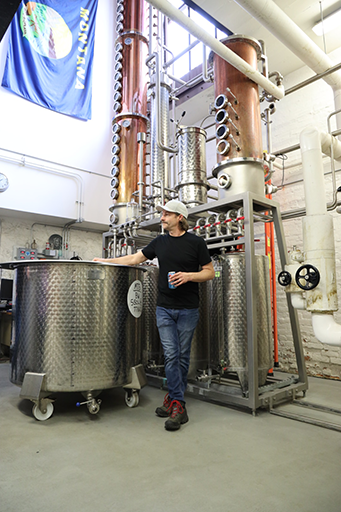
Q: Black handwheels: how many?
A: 2